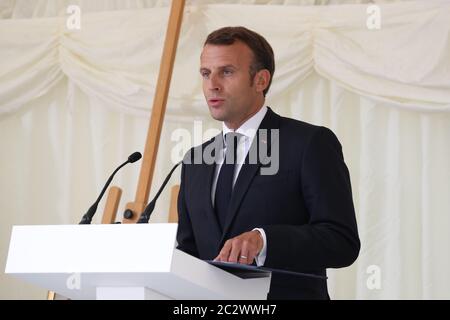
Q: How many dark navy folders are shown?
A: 1